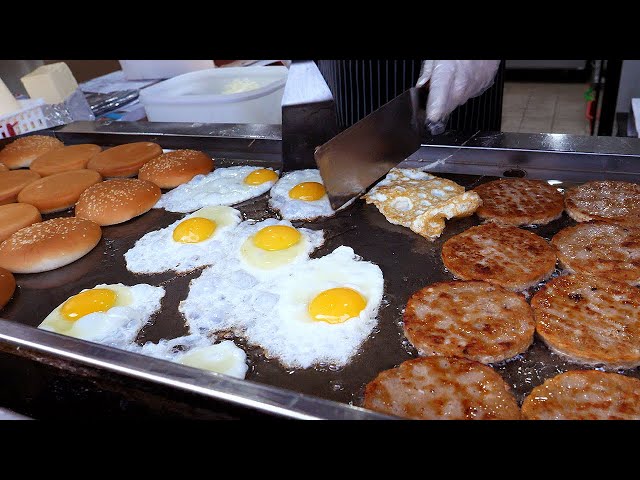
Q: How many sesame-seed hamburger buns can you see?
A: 4